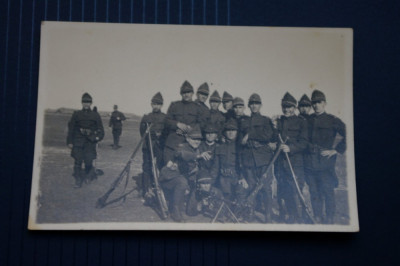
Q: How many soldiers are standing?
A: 12